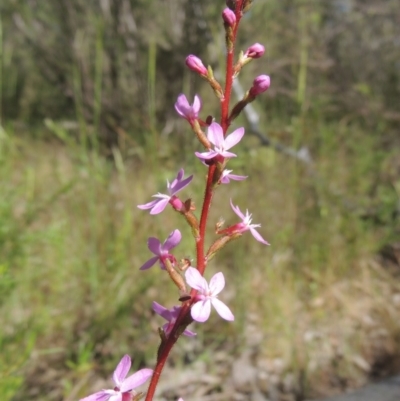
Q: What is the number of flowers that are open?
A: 9